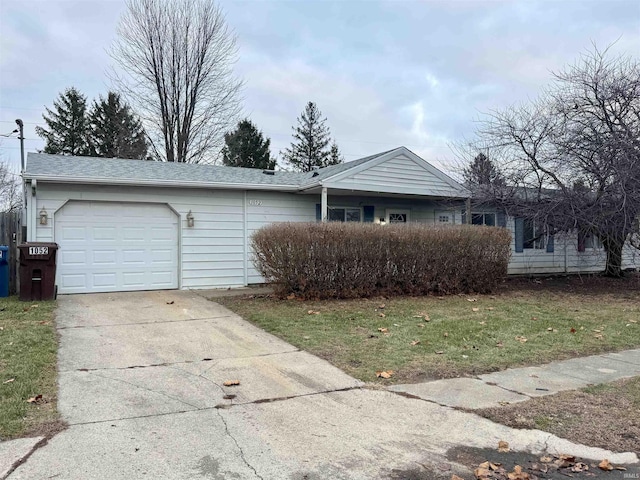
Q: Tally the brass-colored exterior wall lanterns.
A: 2